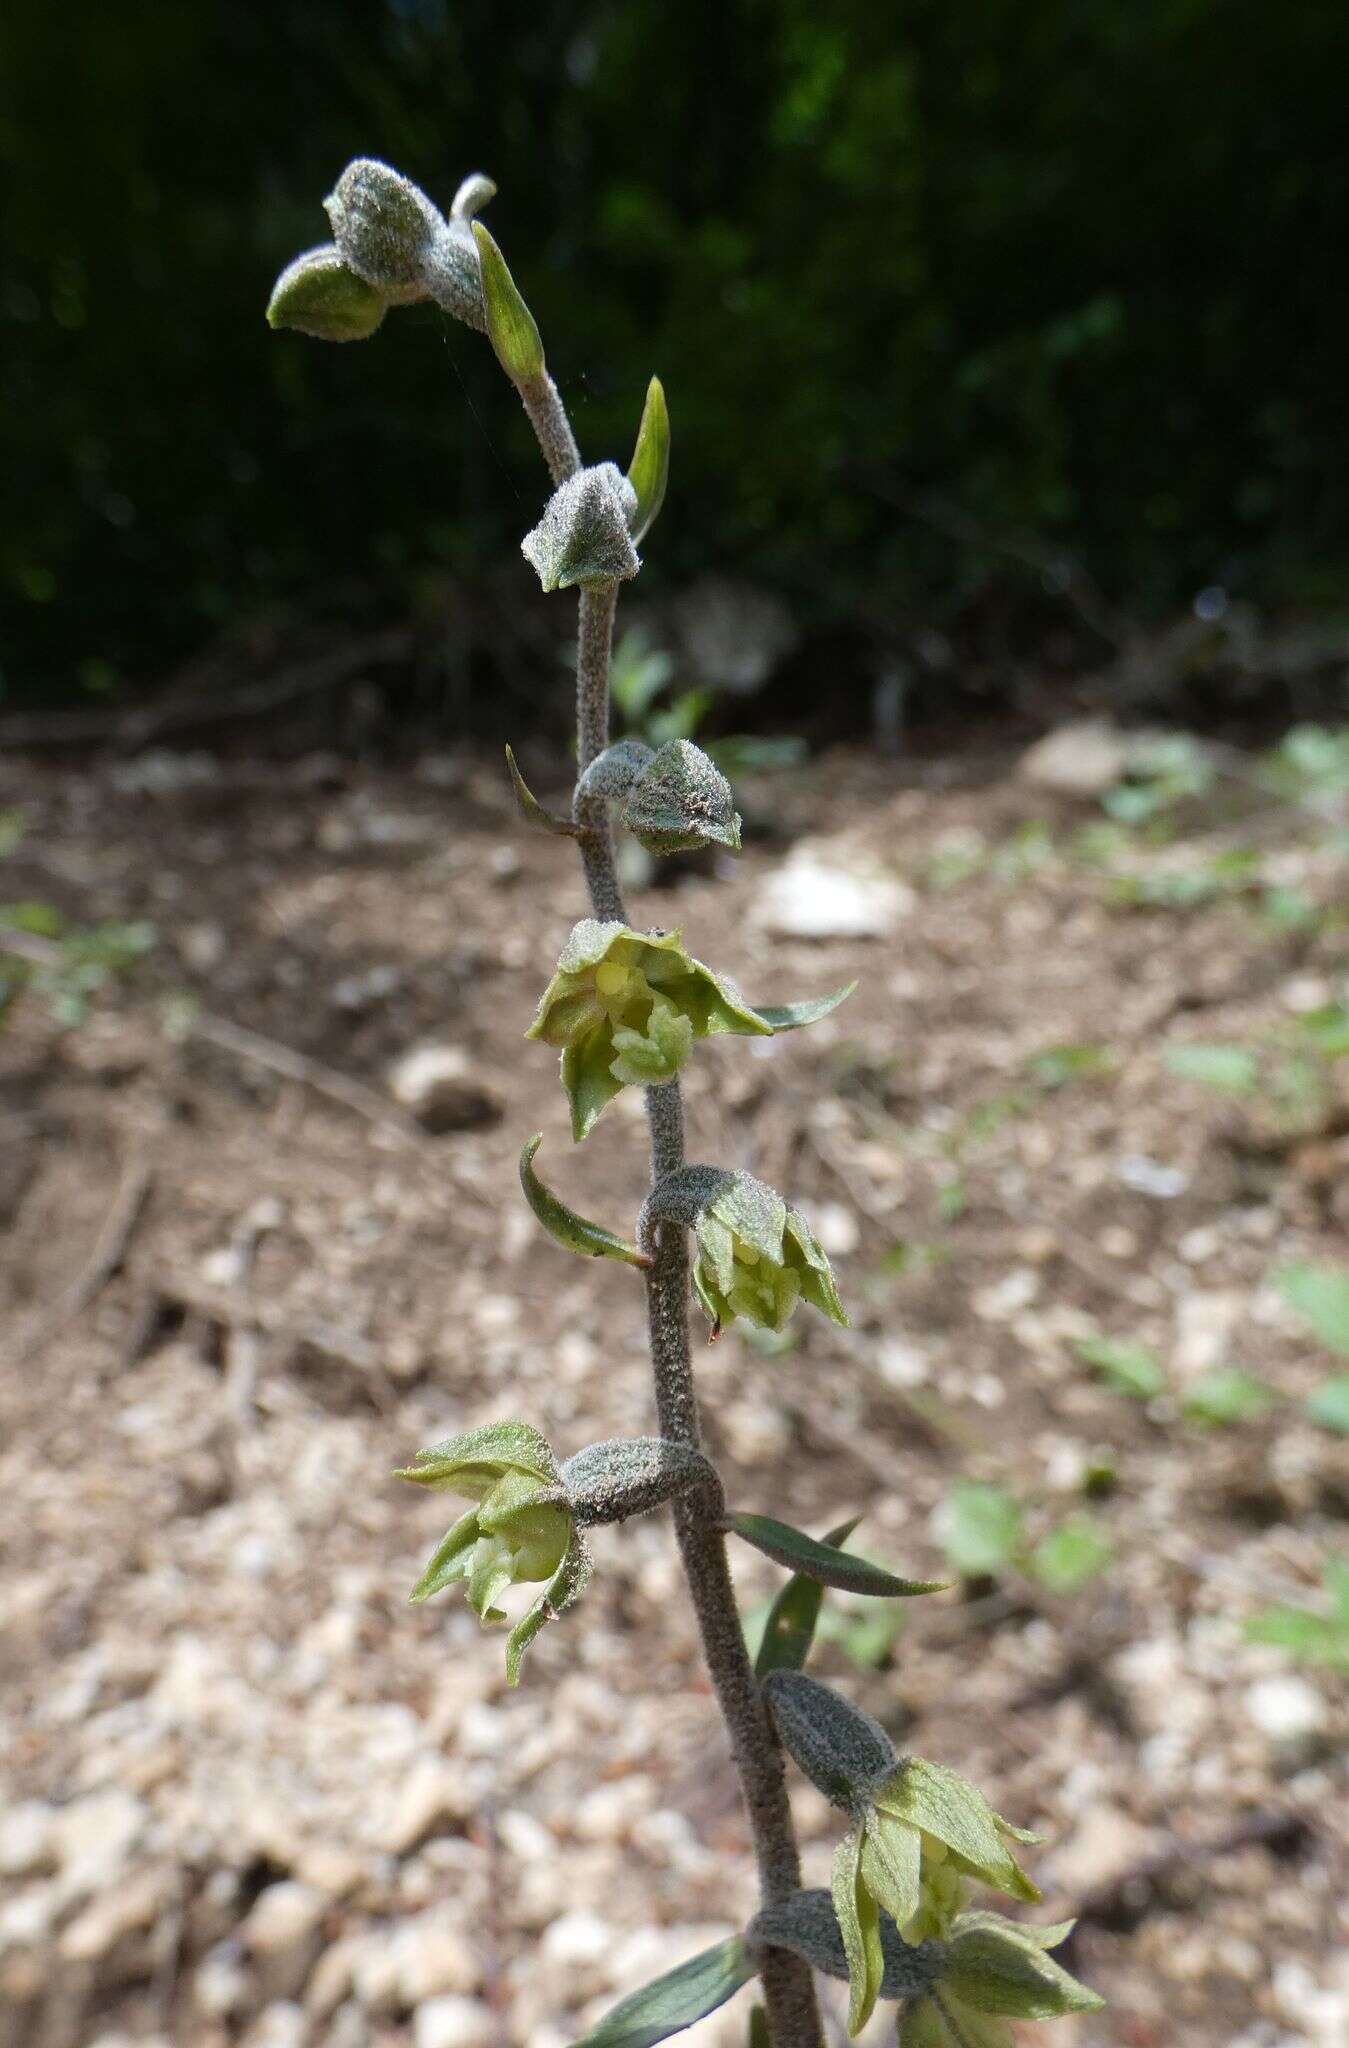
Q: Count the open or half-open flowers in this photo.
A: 5